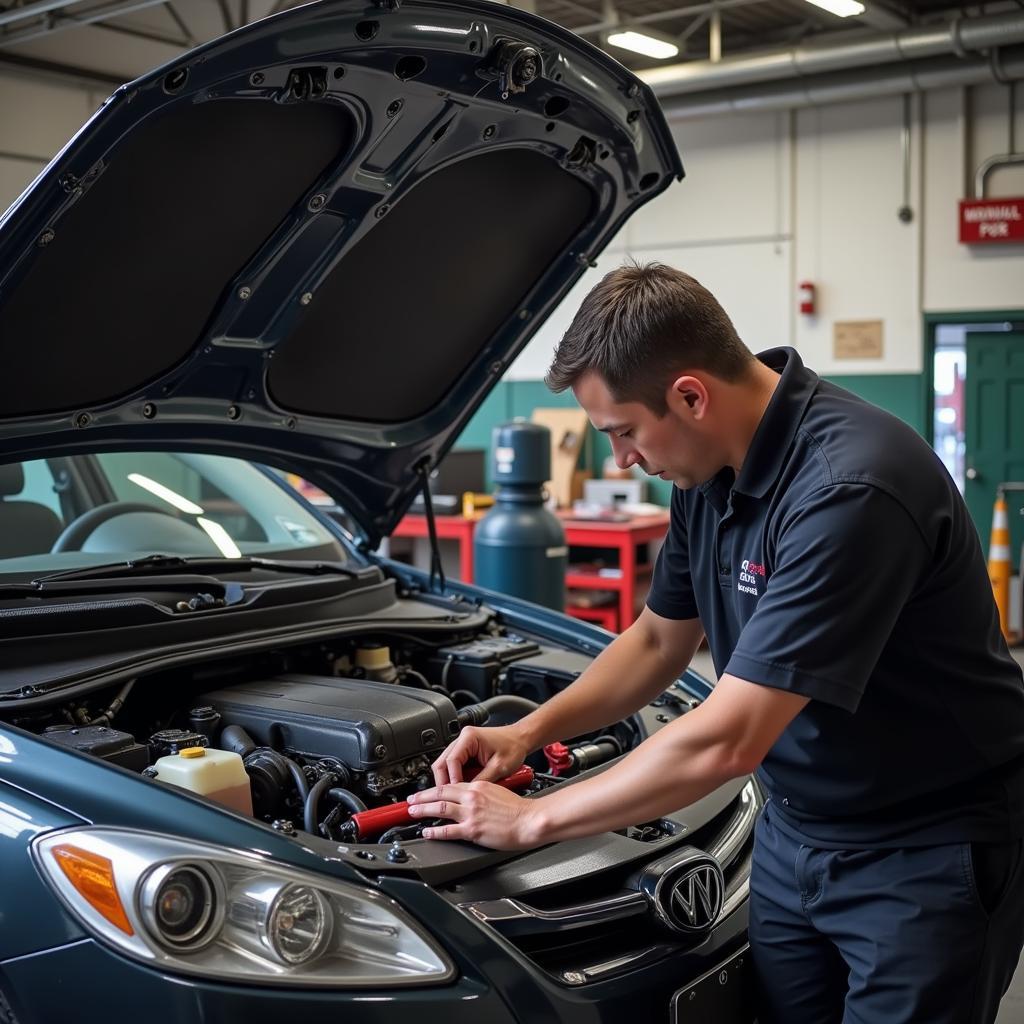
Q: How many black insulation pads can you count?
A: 2